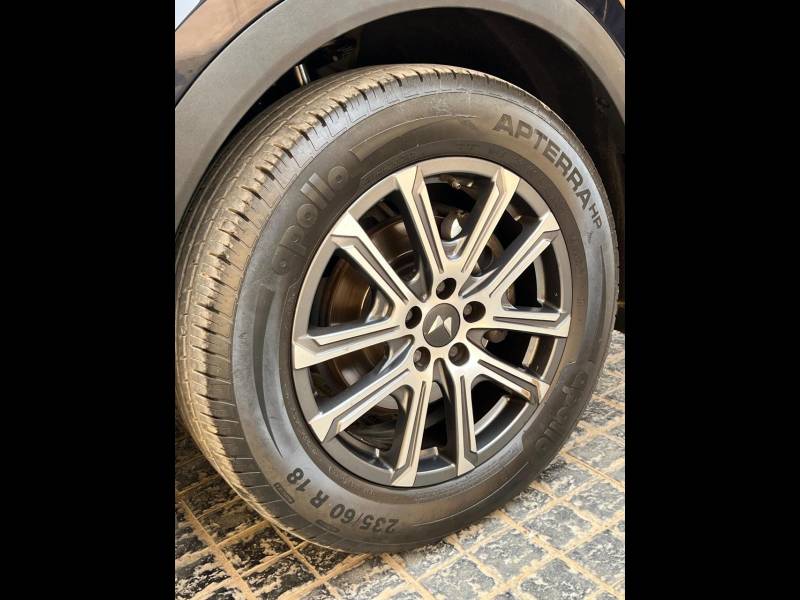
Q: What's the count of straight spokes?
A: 10